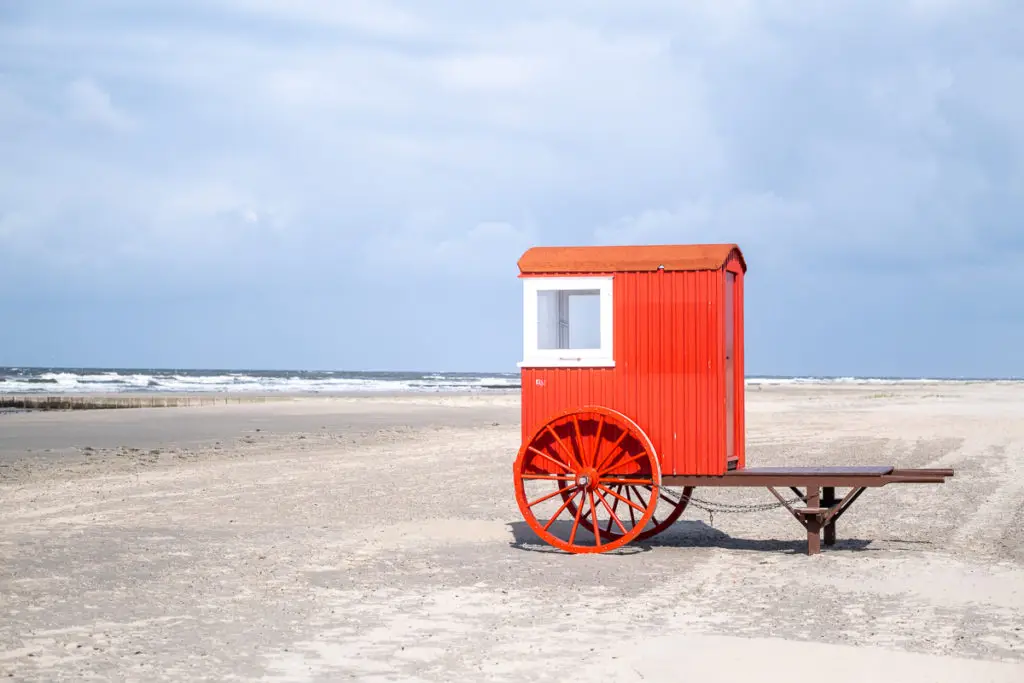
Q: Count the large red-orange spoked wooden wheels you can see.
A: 2